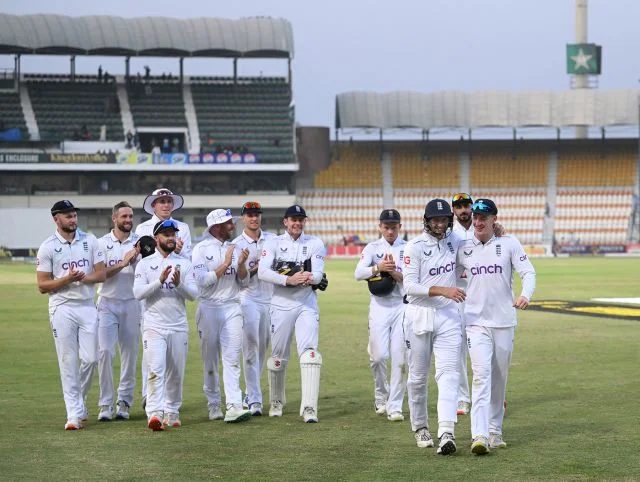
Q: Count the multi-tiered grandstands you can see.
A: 2